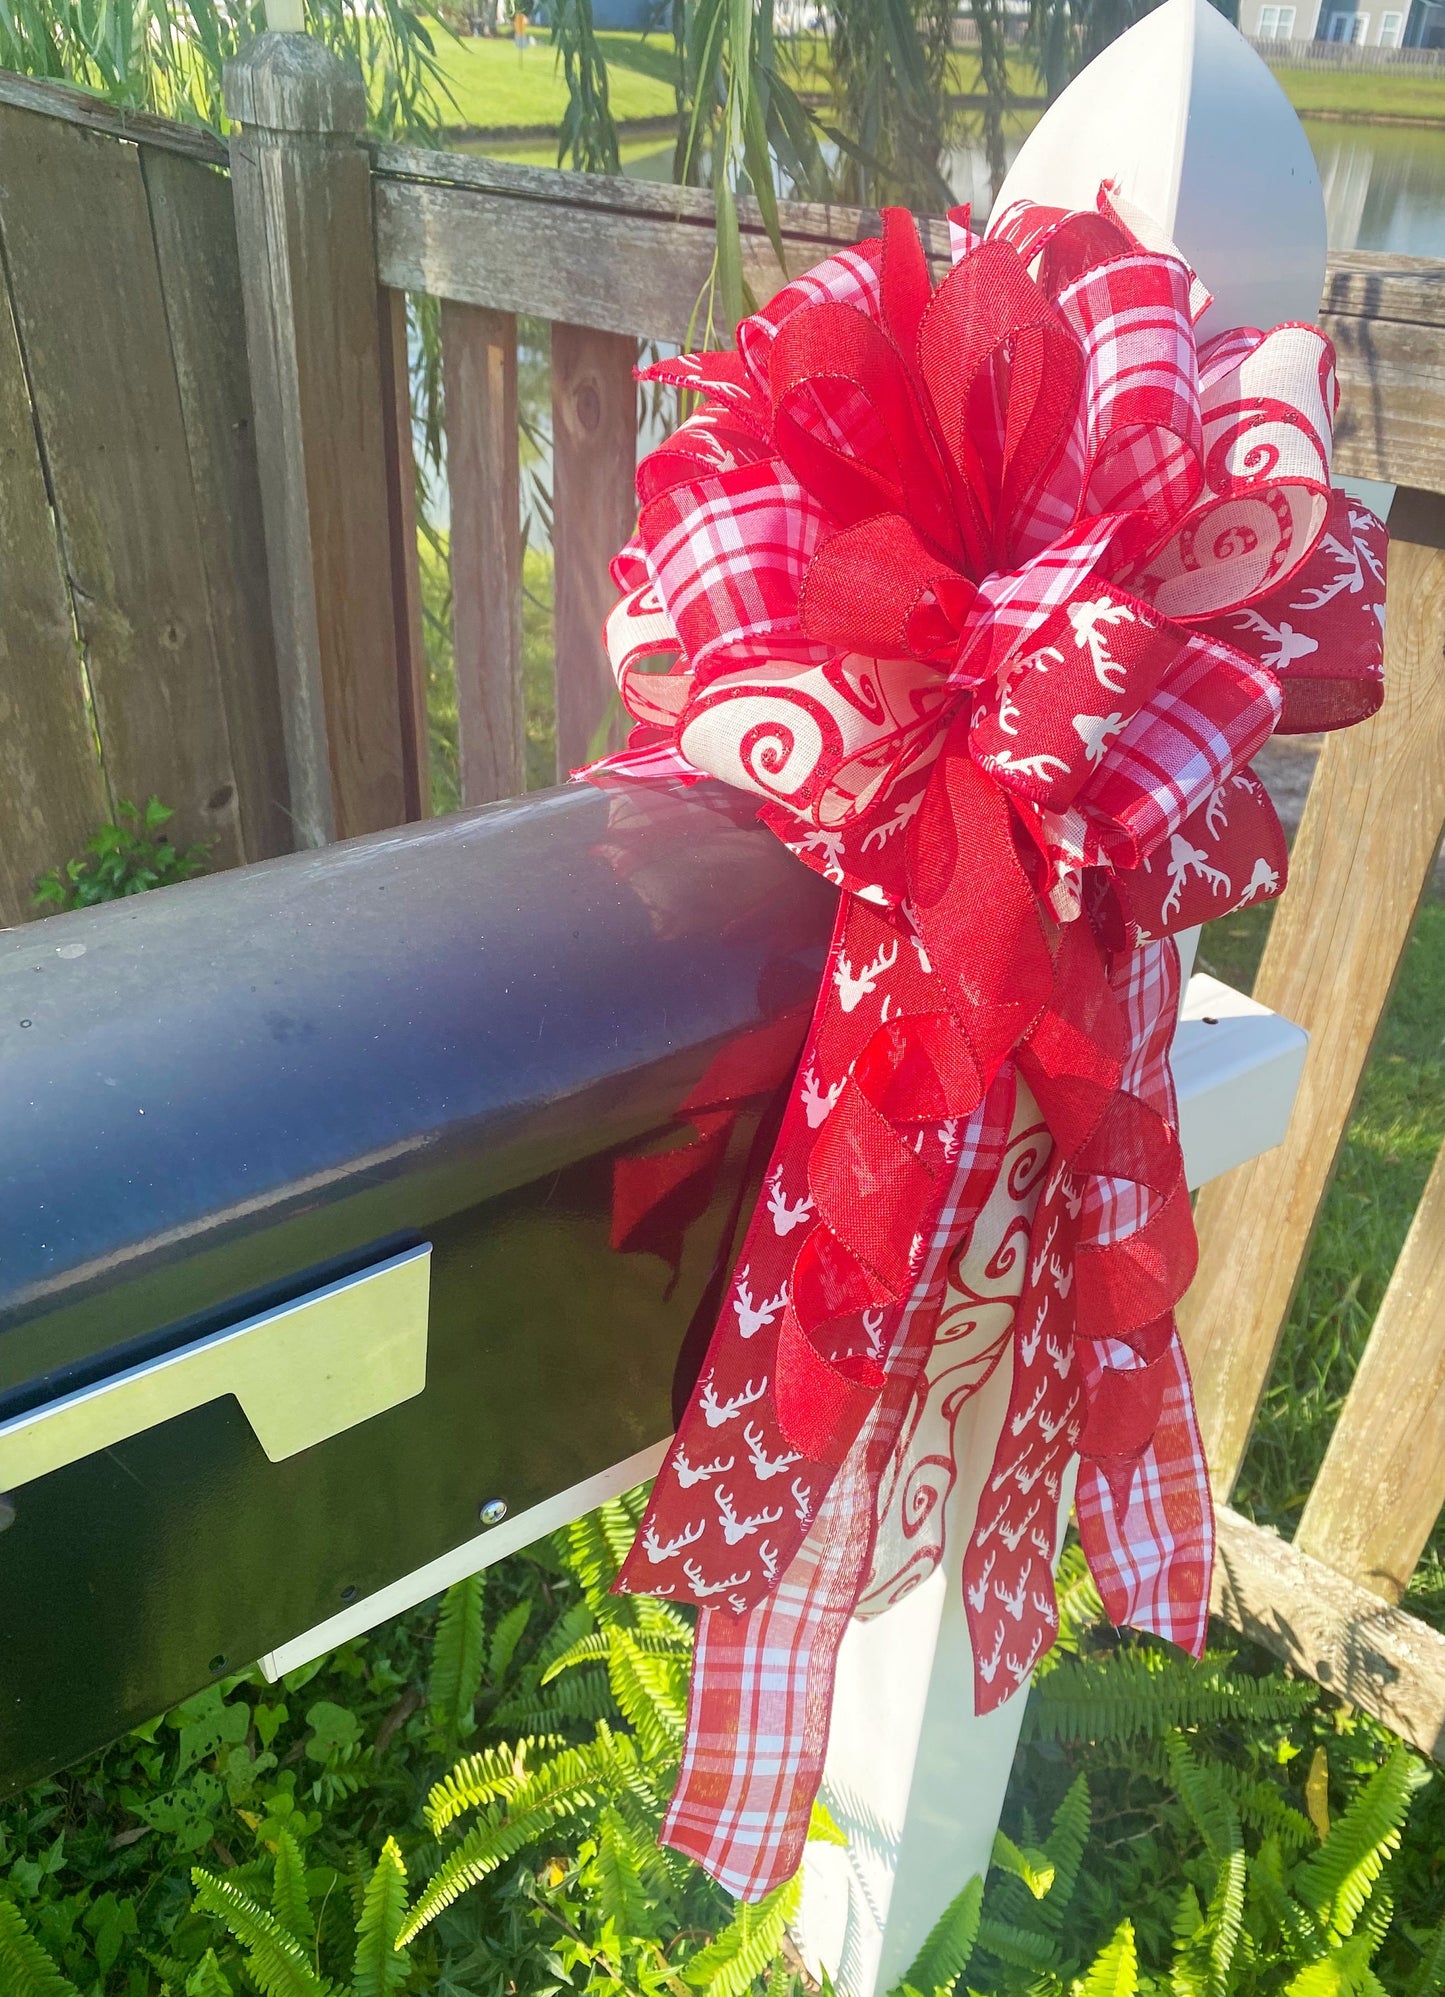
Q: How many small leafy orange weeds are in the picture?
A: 0